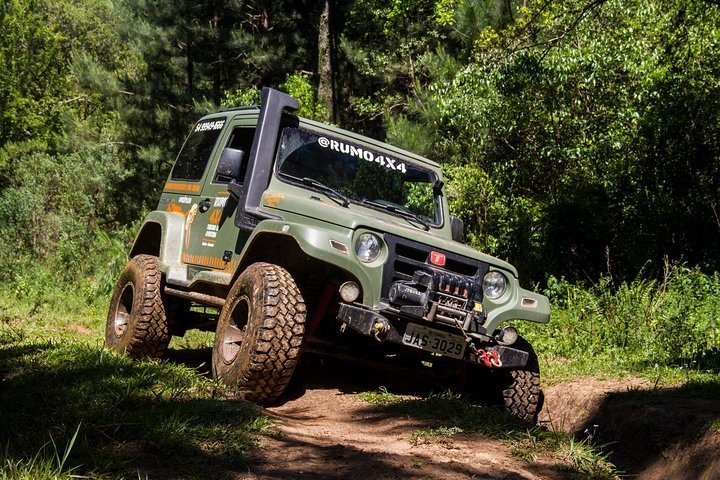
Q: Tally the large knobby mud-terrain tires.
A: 3